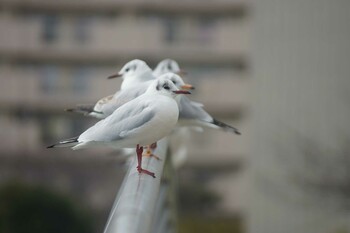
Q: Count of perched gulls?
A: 4